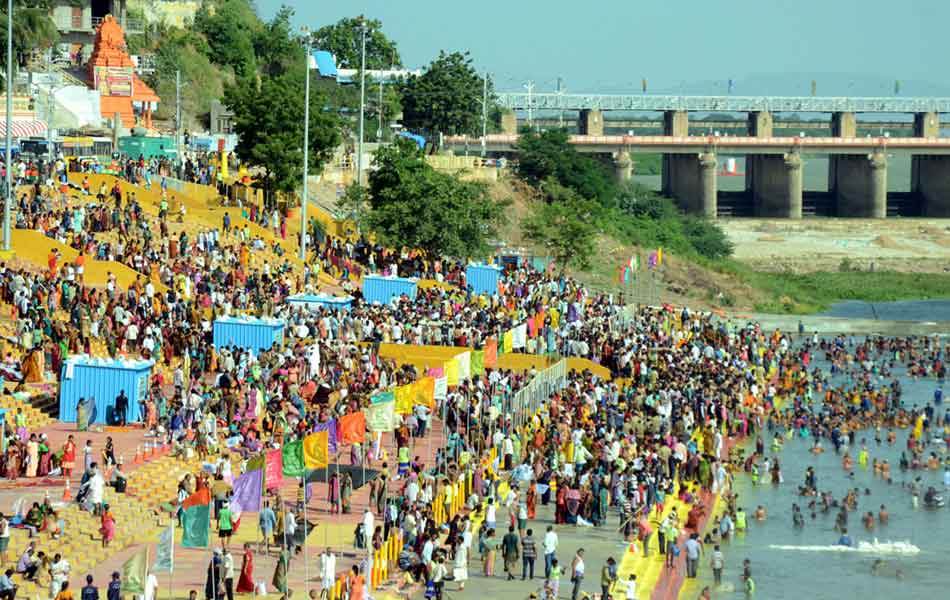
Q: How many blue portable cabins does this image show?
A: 5